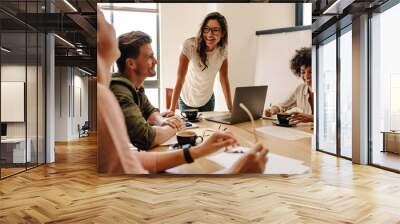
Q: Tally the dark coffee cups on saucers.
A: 3